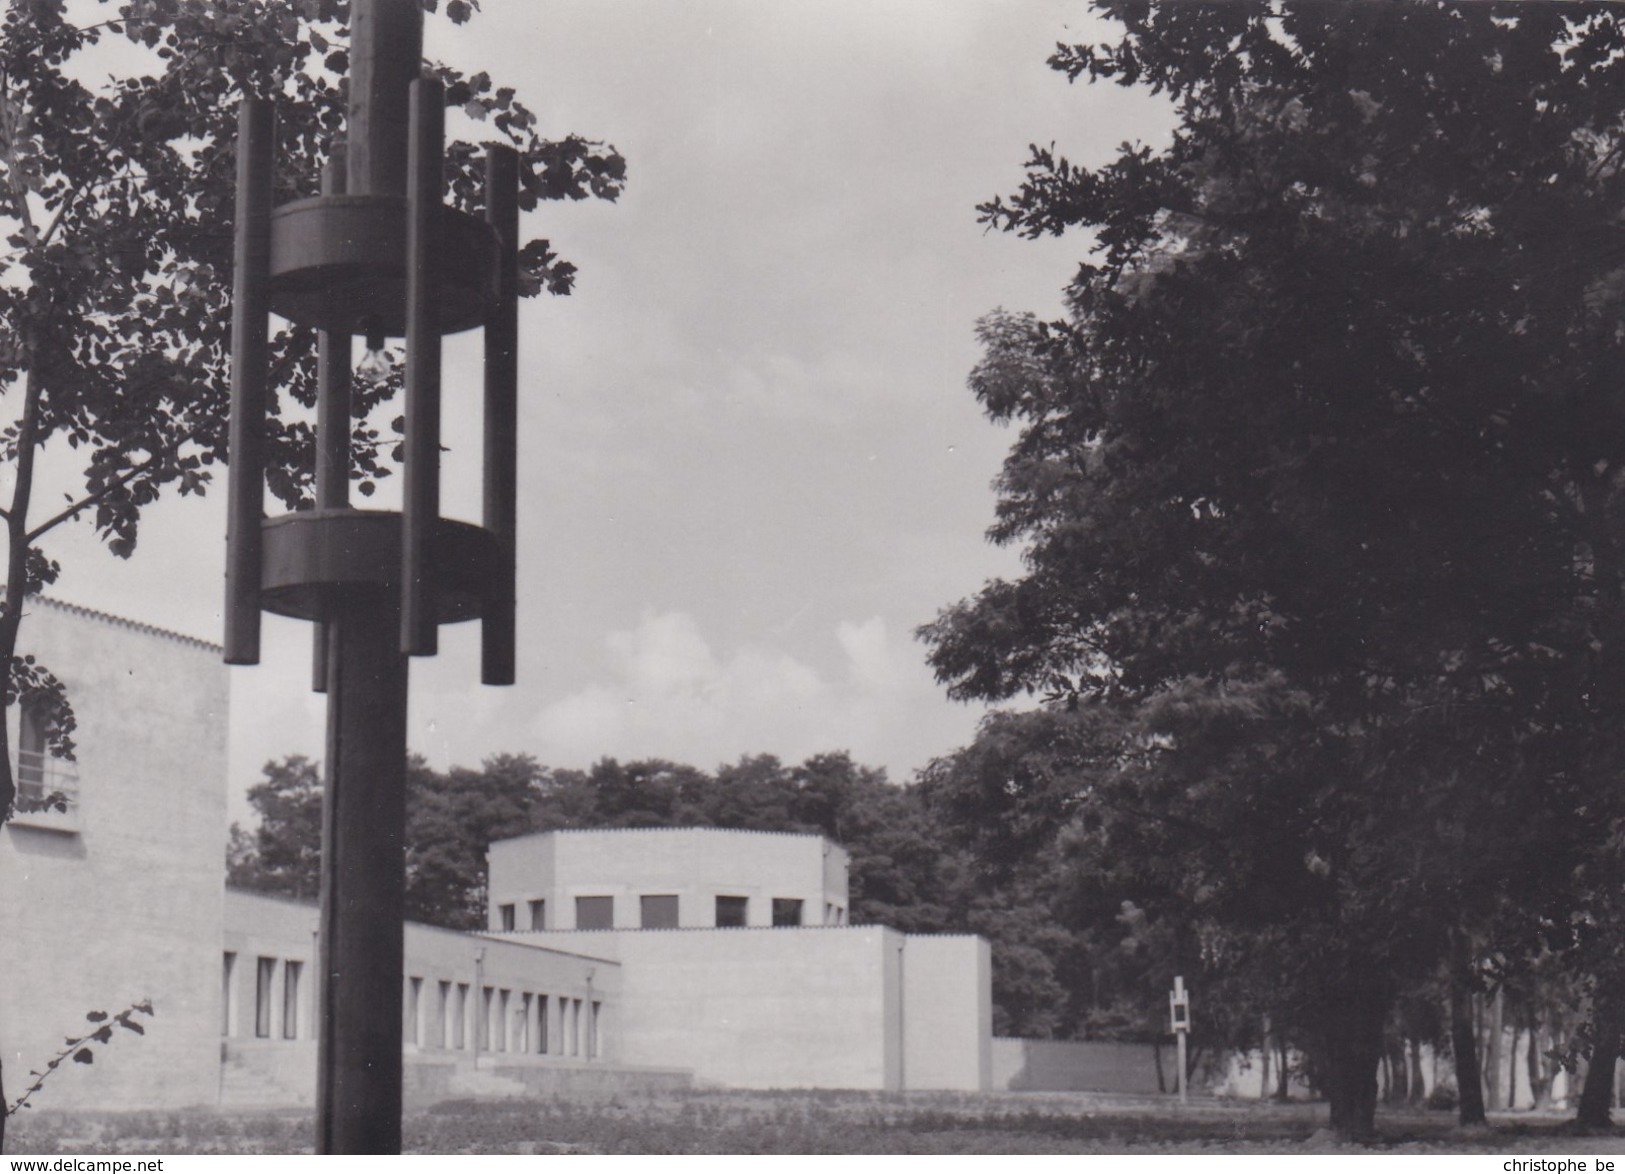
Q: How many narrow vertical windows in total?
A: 13